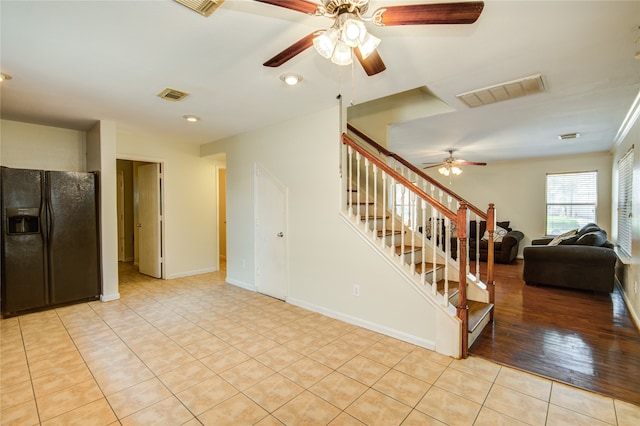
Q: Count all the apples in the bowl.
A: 0